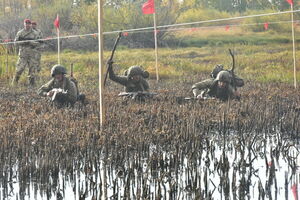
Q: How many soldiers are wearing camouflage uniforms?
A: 5